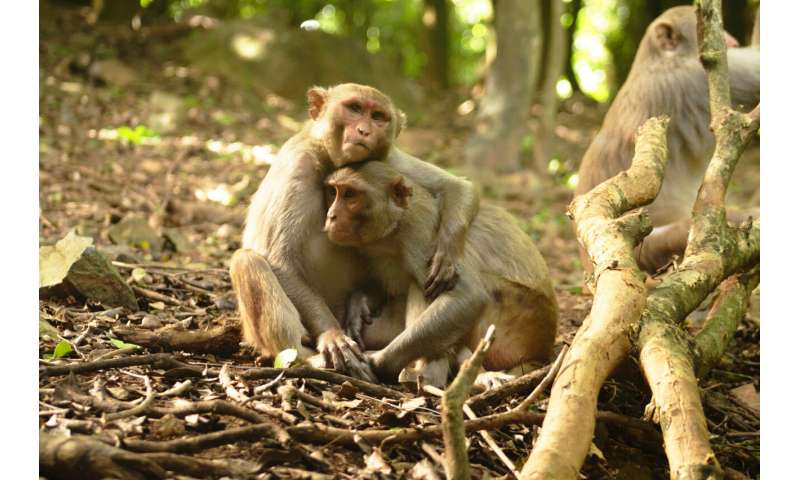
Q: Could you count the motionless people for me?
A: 0